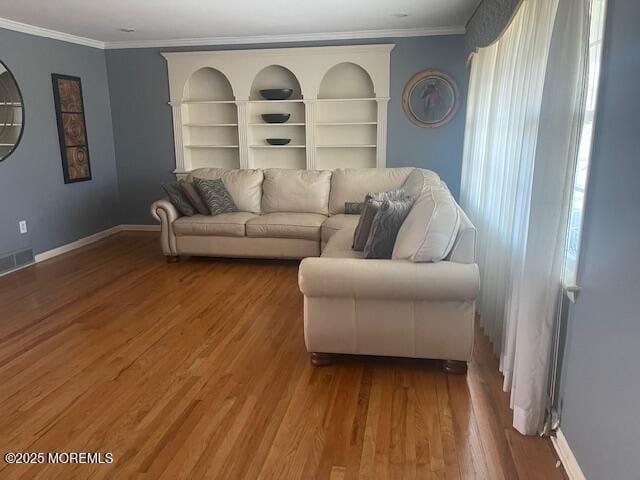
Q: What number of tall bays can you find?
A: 3